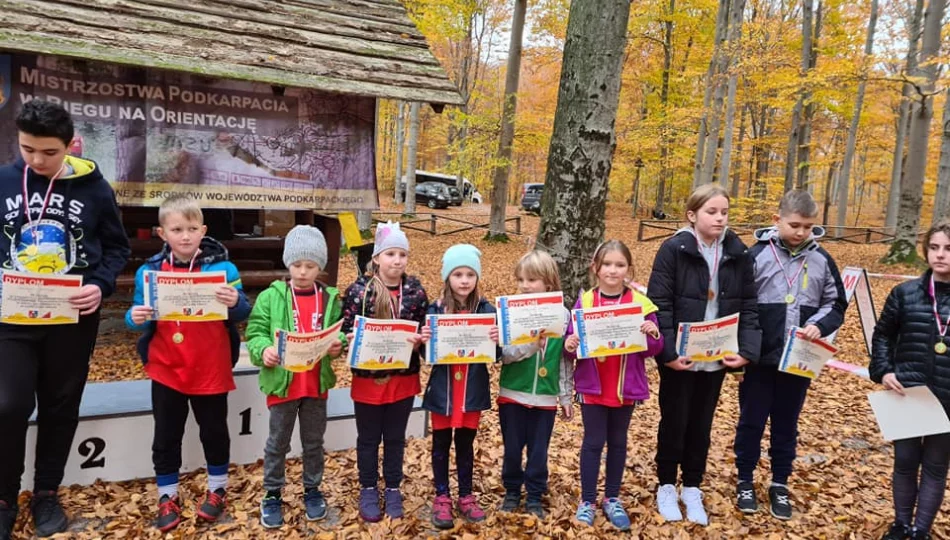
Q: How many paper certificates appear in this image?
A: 10